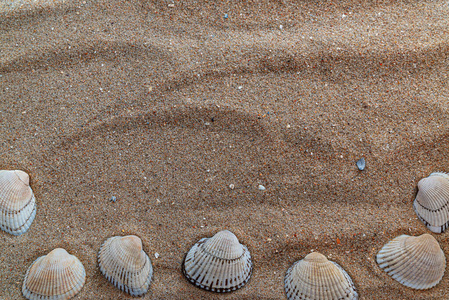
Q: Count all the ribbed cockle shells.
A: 7